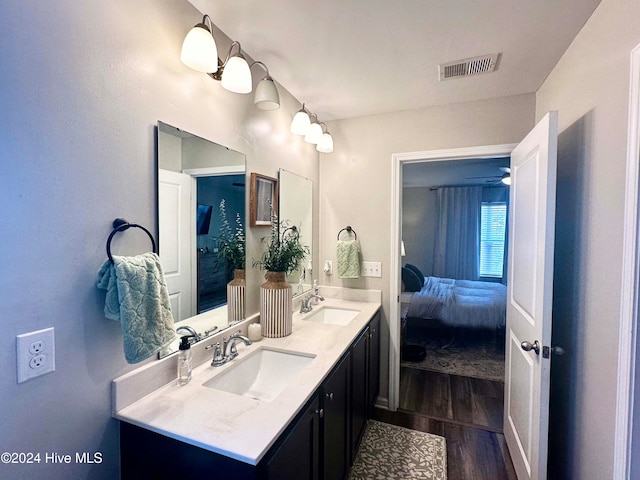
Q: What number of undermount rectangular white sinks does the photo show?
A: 2